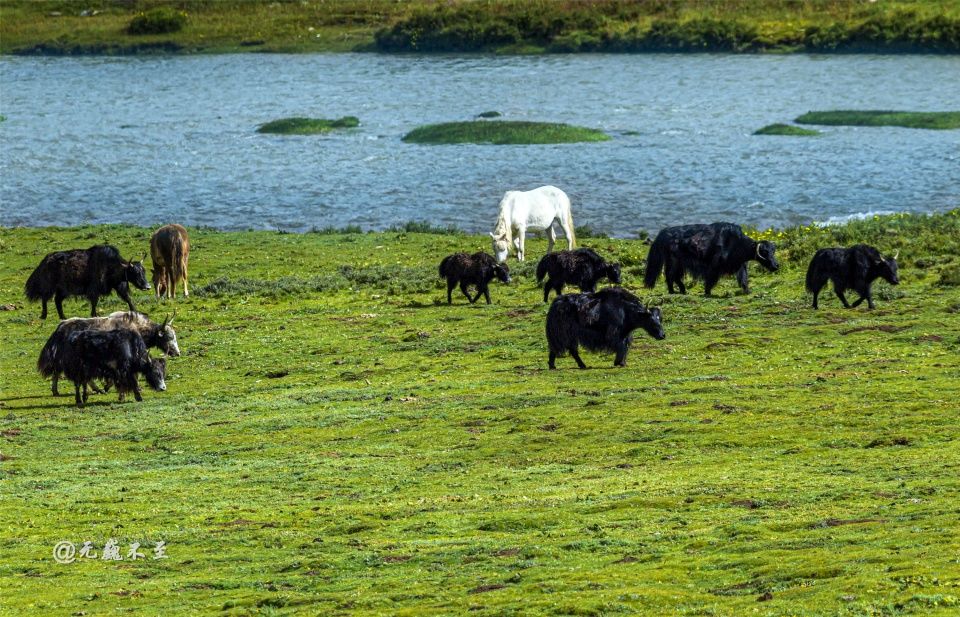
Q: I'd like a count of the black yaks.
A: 7